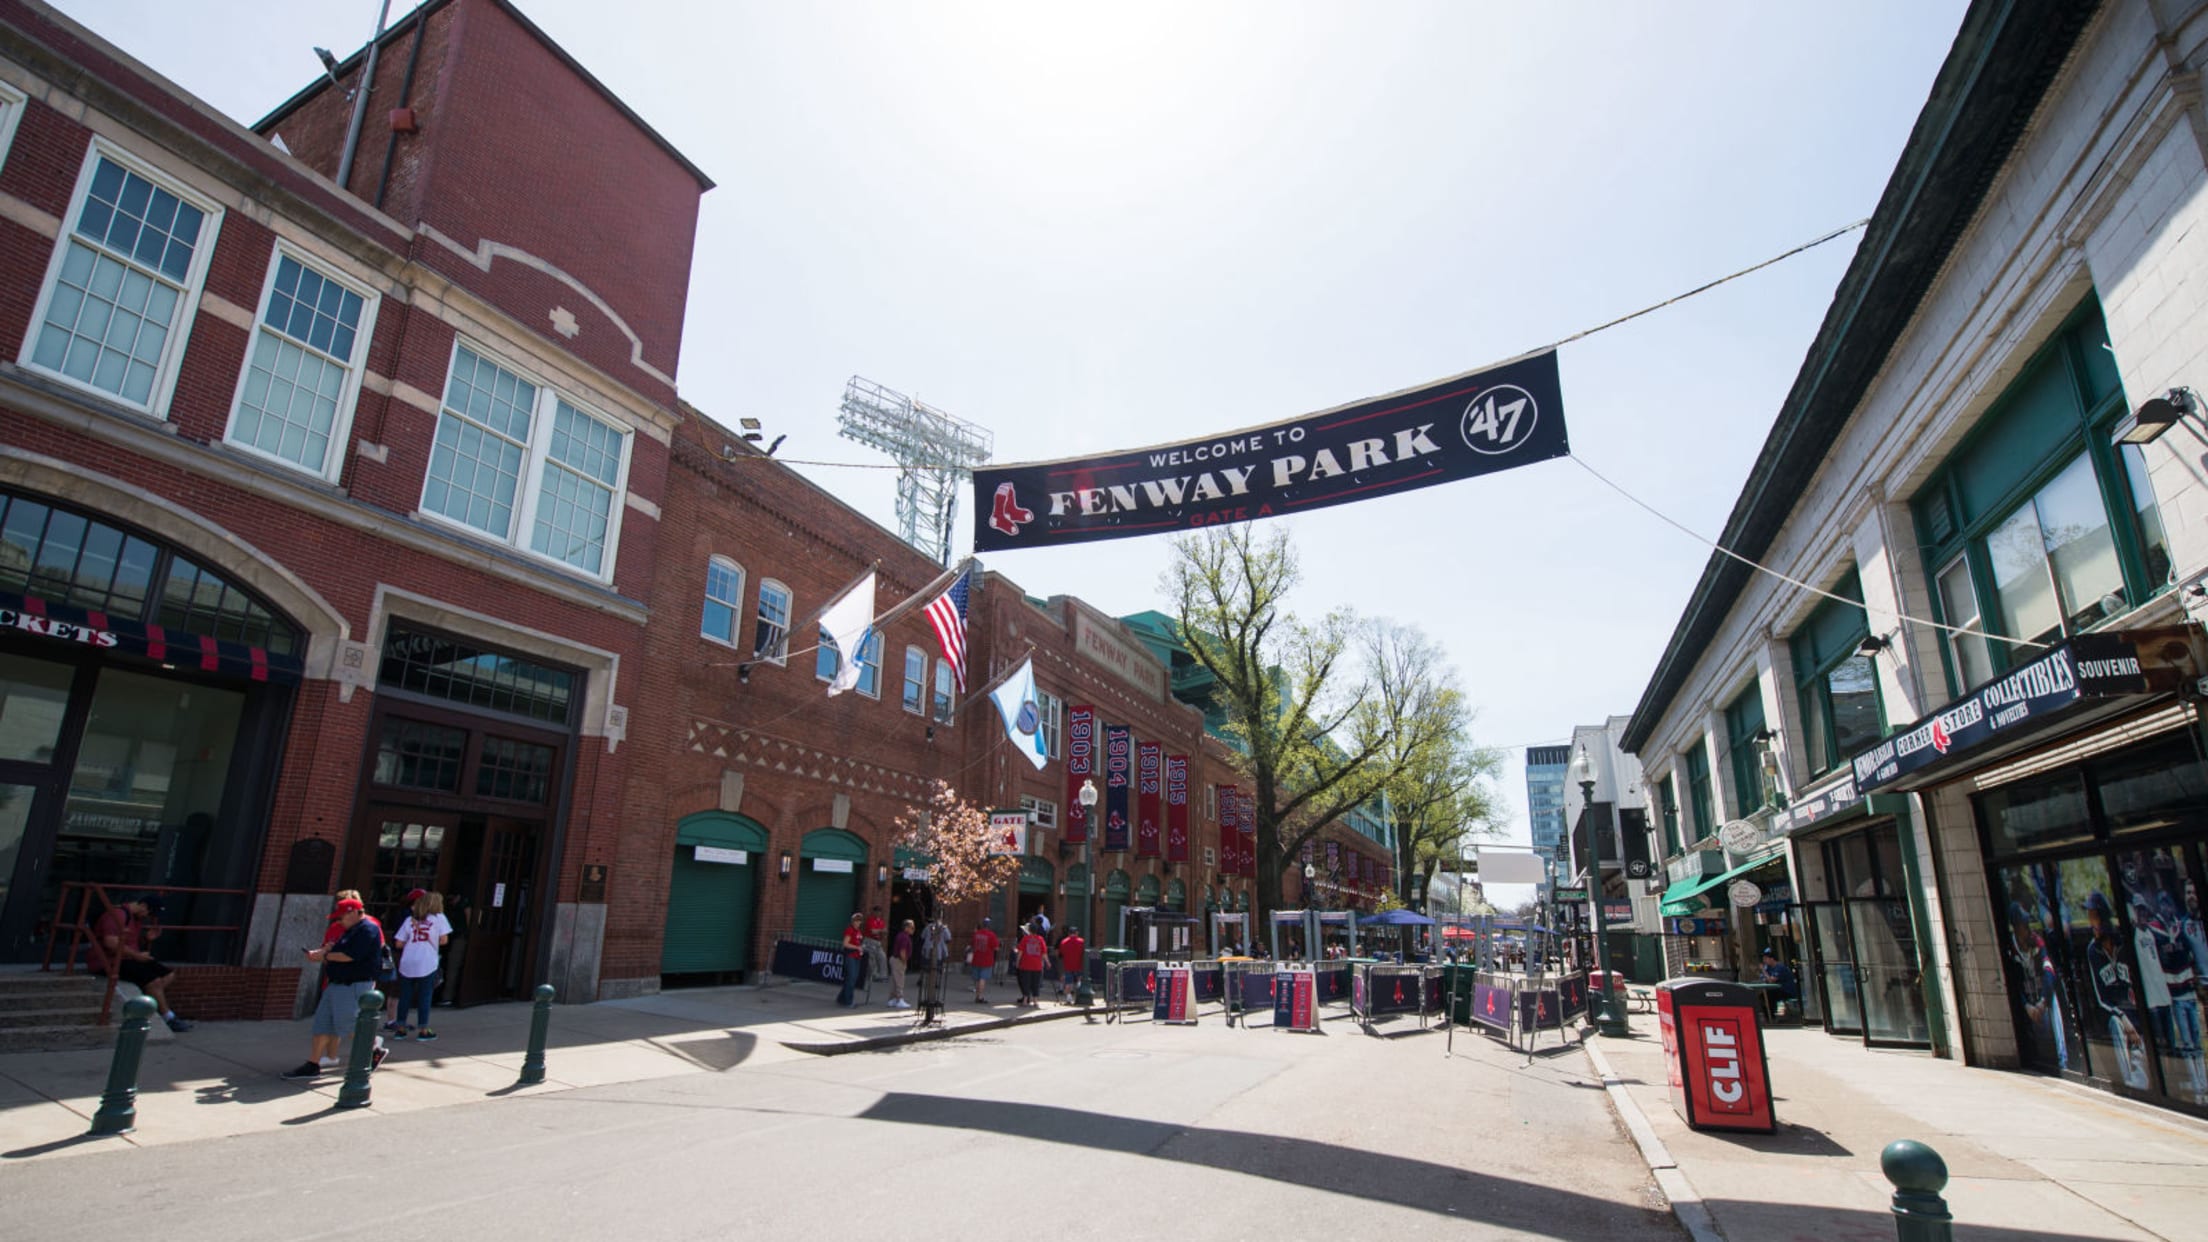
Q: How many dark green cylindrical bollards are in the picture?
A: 4